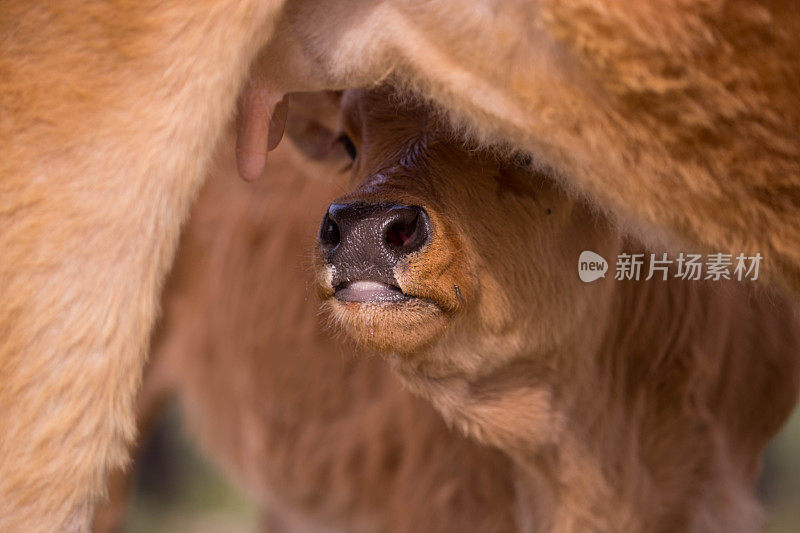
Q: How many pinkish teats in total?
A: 2